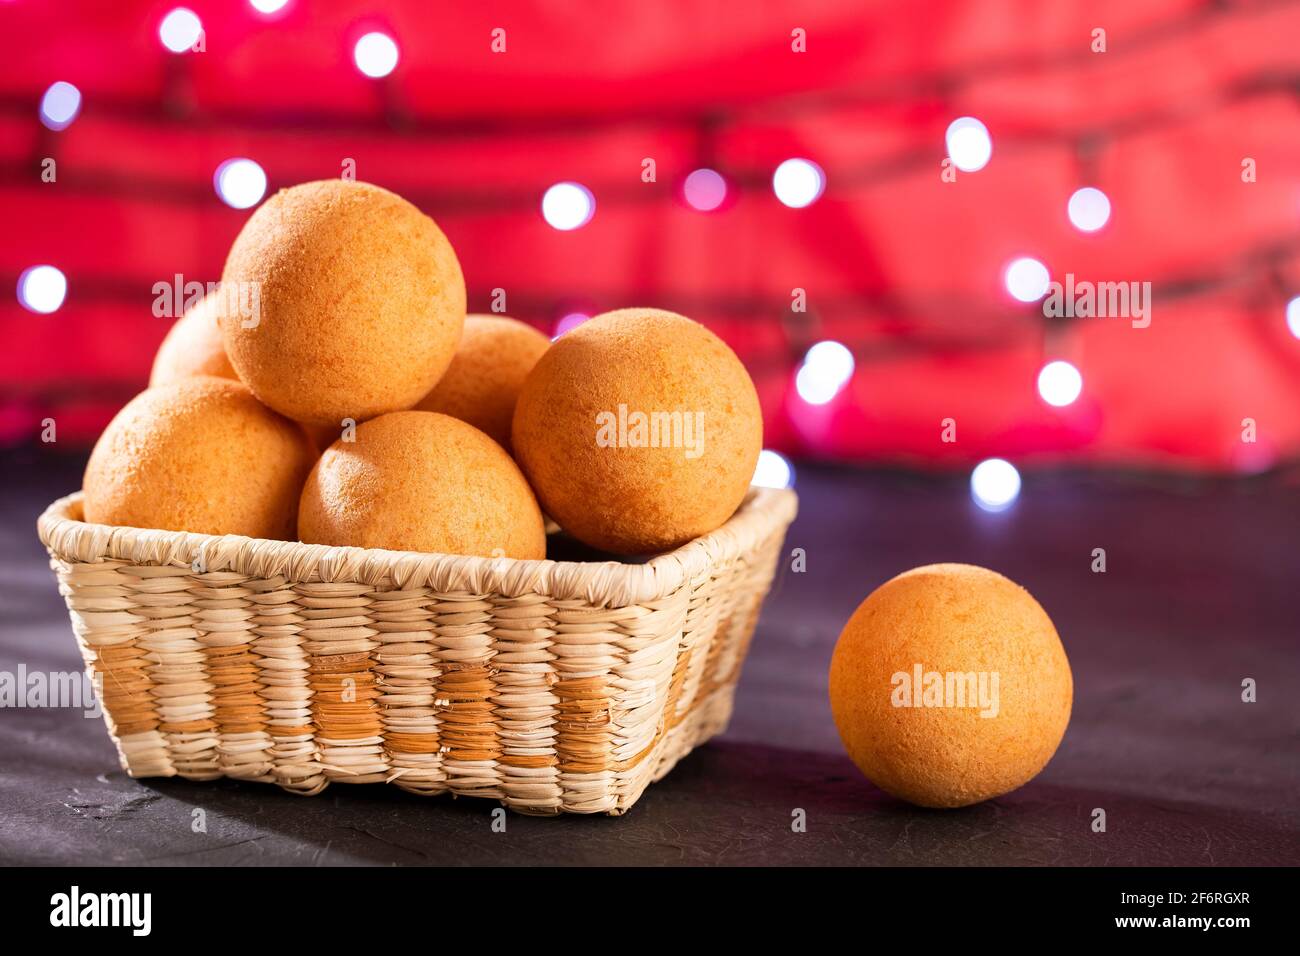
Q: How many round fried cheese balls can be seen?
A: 7